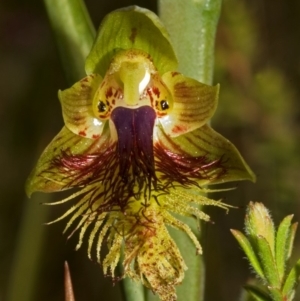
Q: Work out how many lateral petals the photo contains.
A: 2